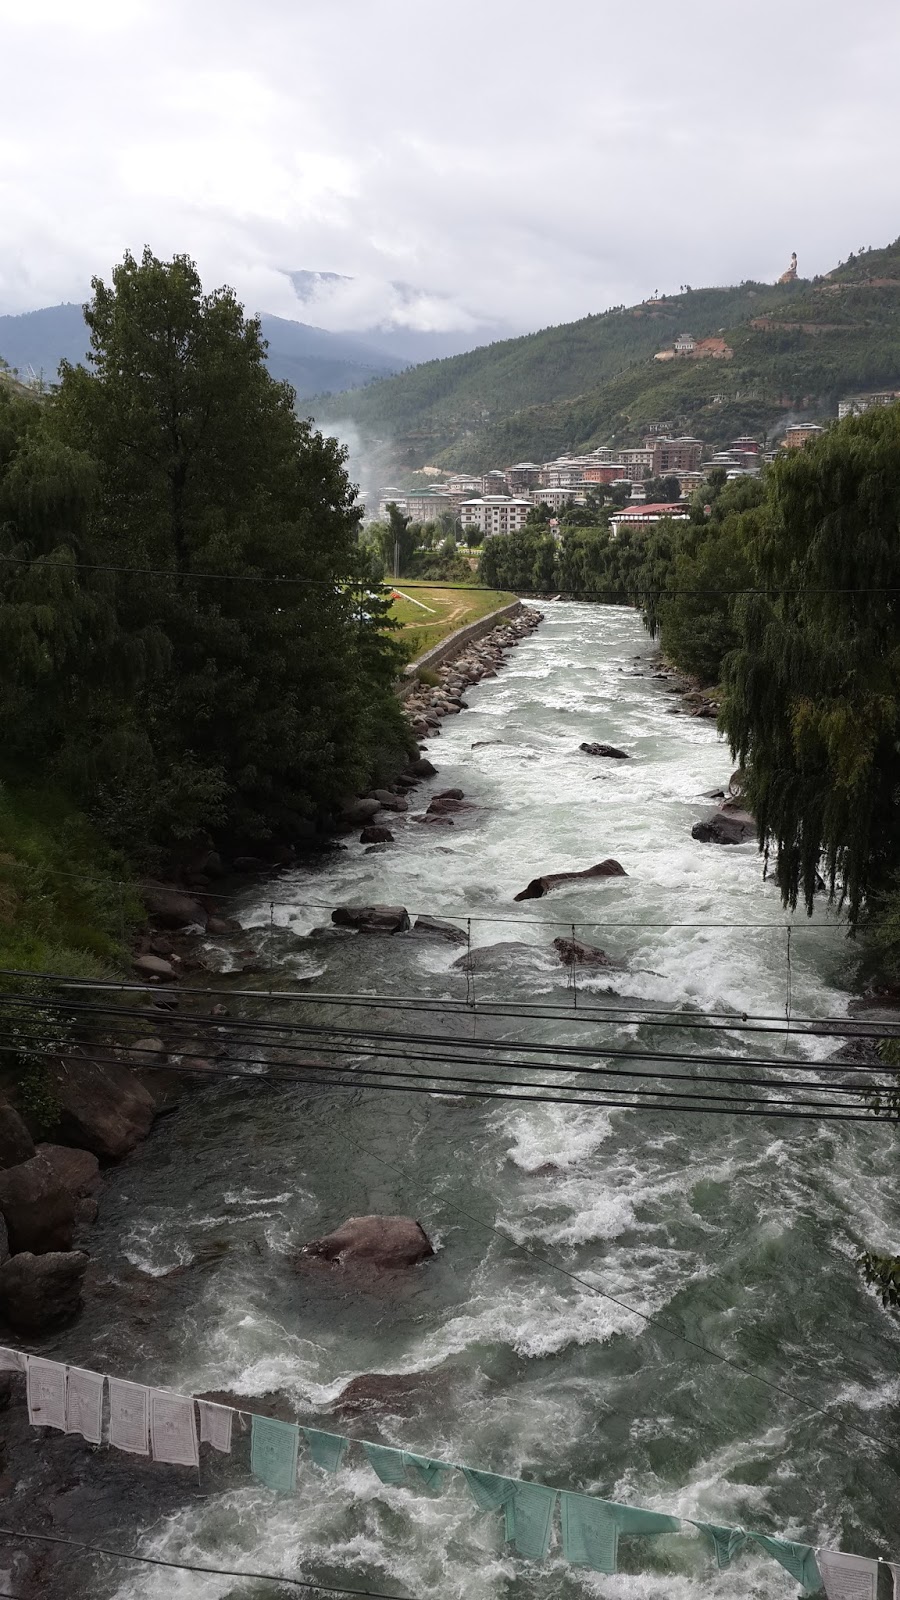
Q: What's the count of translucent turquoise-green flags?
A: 10